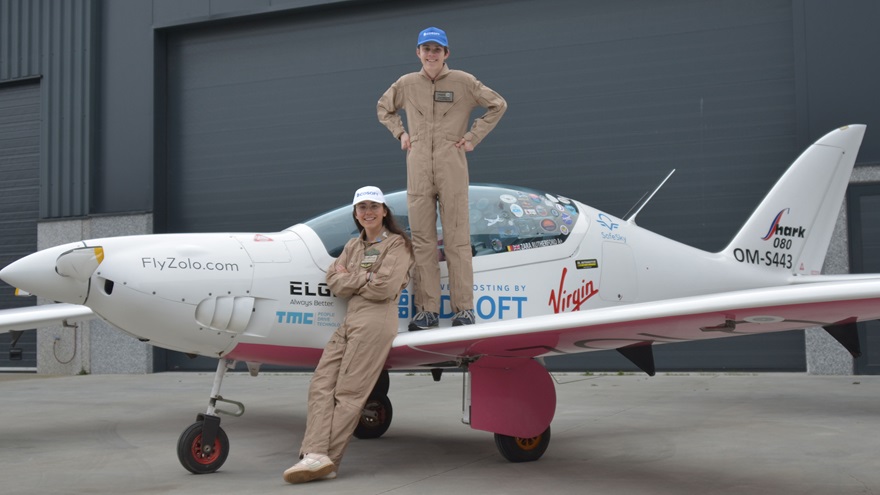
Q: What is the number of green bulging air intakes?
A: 0